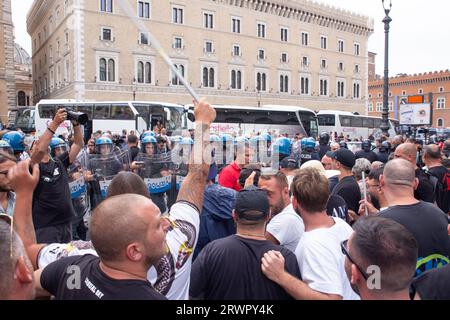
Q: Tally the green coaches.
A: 0